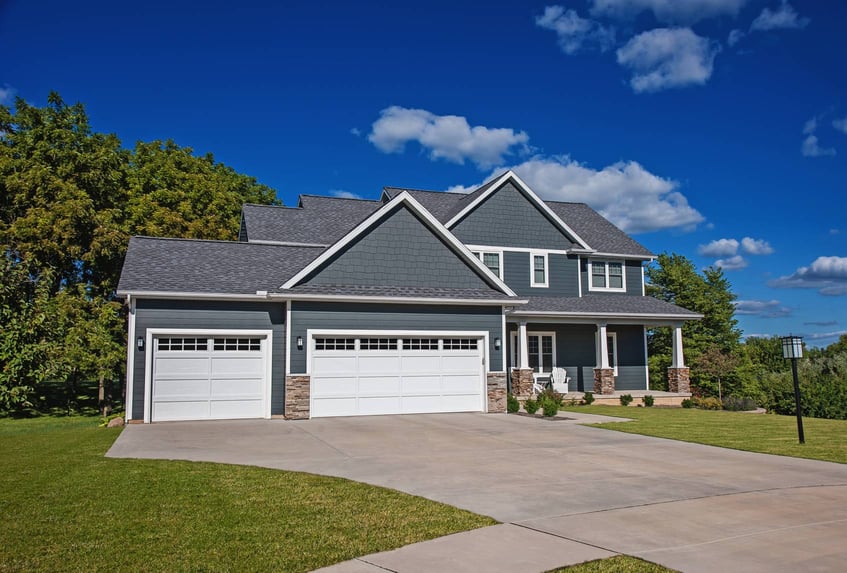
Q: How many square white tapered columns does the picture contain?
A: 3